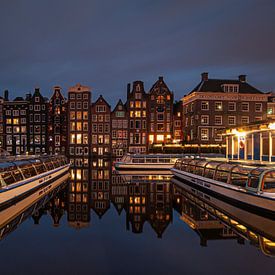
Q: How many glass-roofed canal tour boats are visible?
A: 3